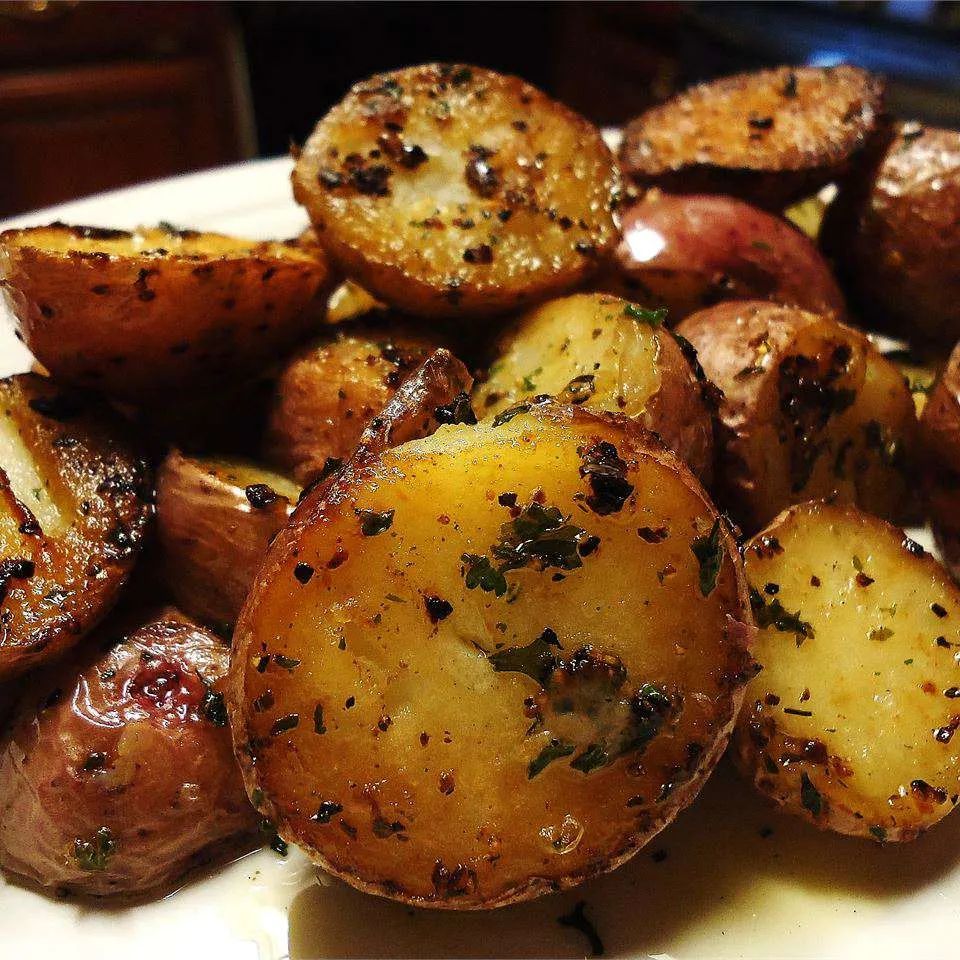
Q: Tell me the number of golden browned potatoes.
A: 14